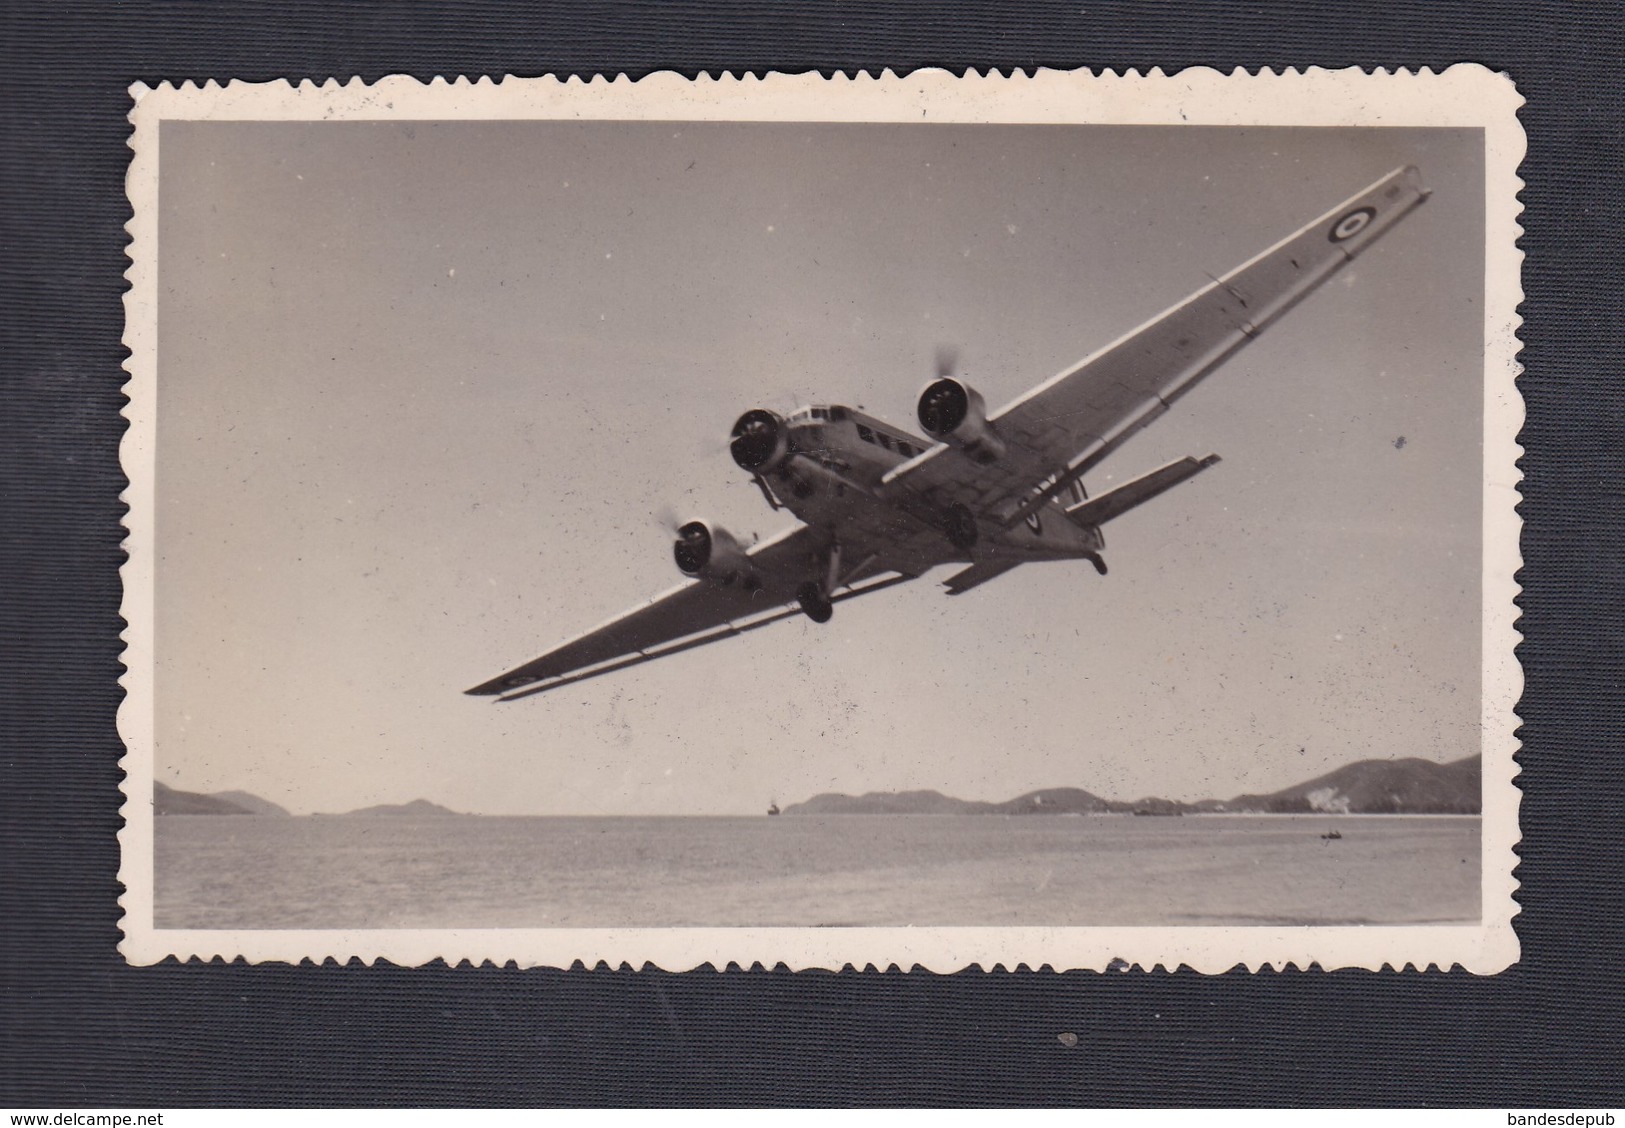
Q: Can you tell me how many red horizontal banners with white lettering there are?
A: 0